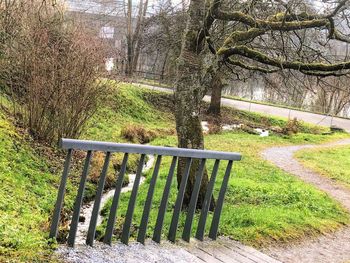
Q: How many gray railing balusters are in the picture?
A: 11